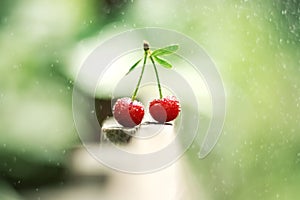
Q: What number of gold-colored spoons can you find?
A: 0